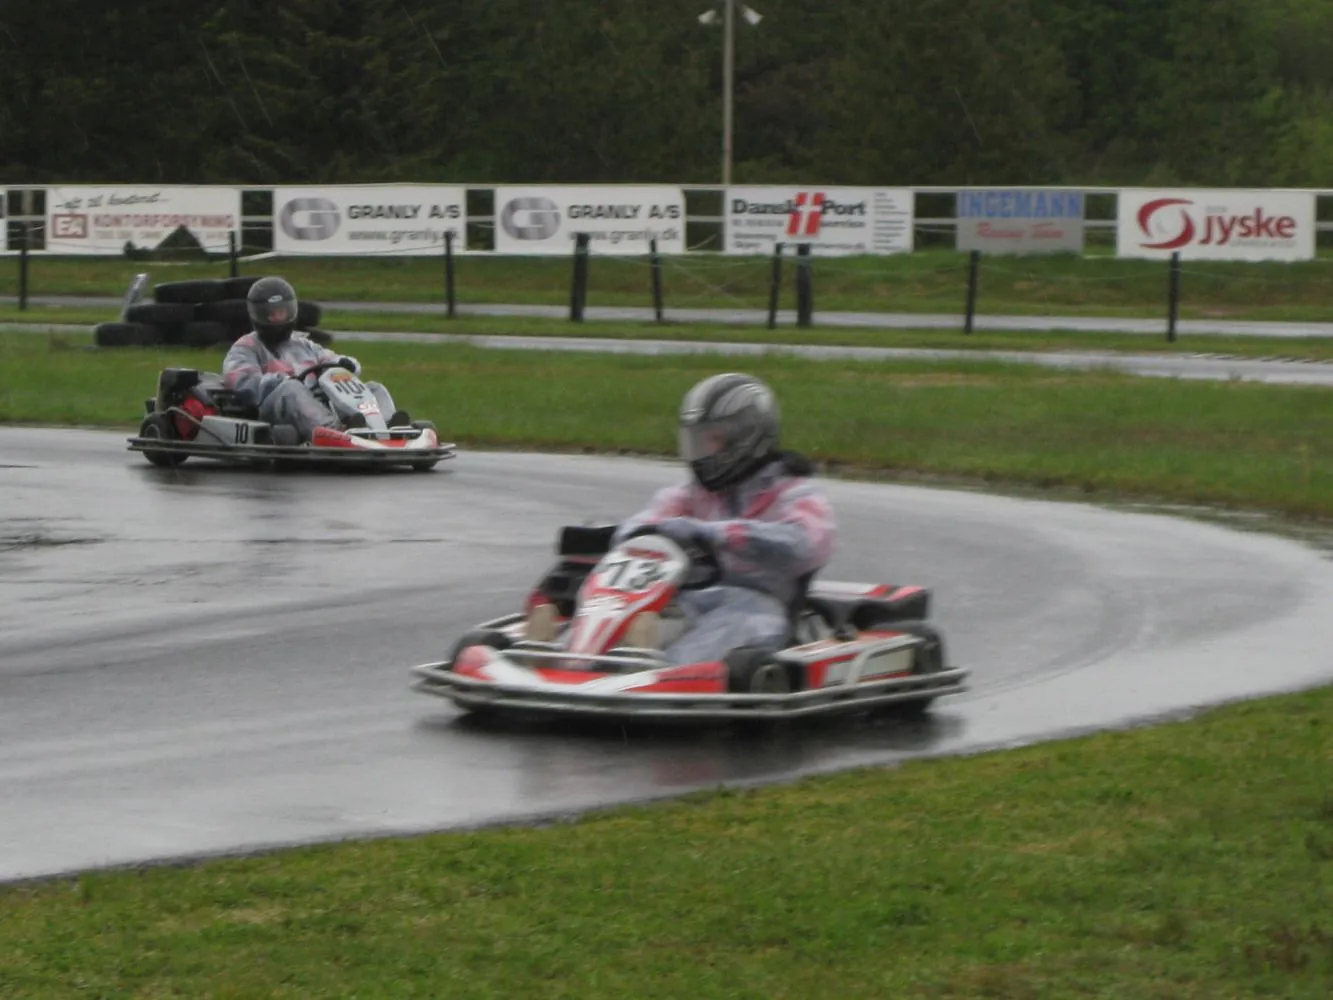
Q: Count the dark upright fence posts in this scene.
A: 9